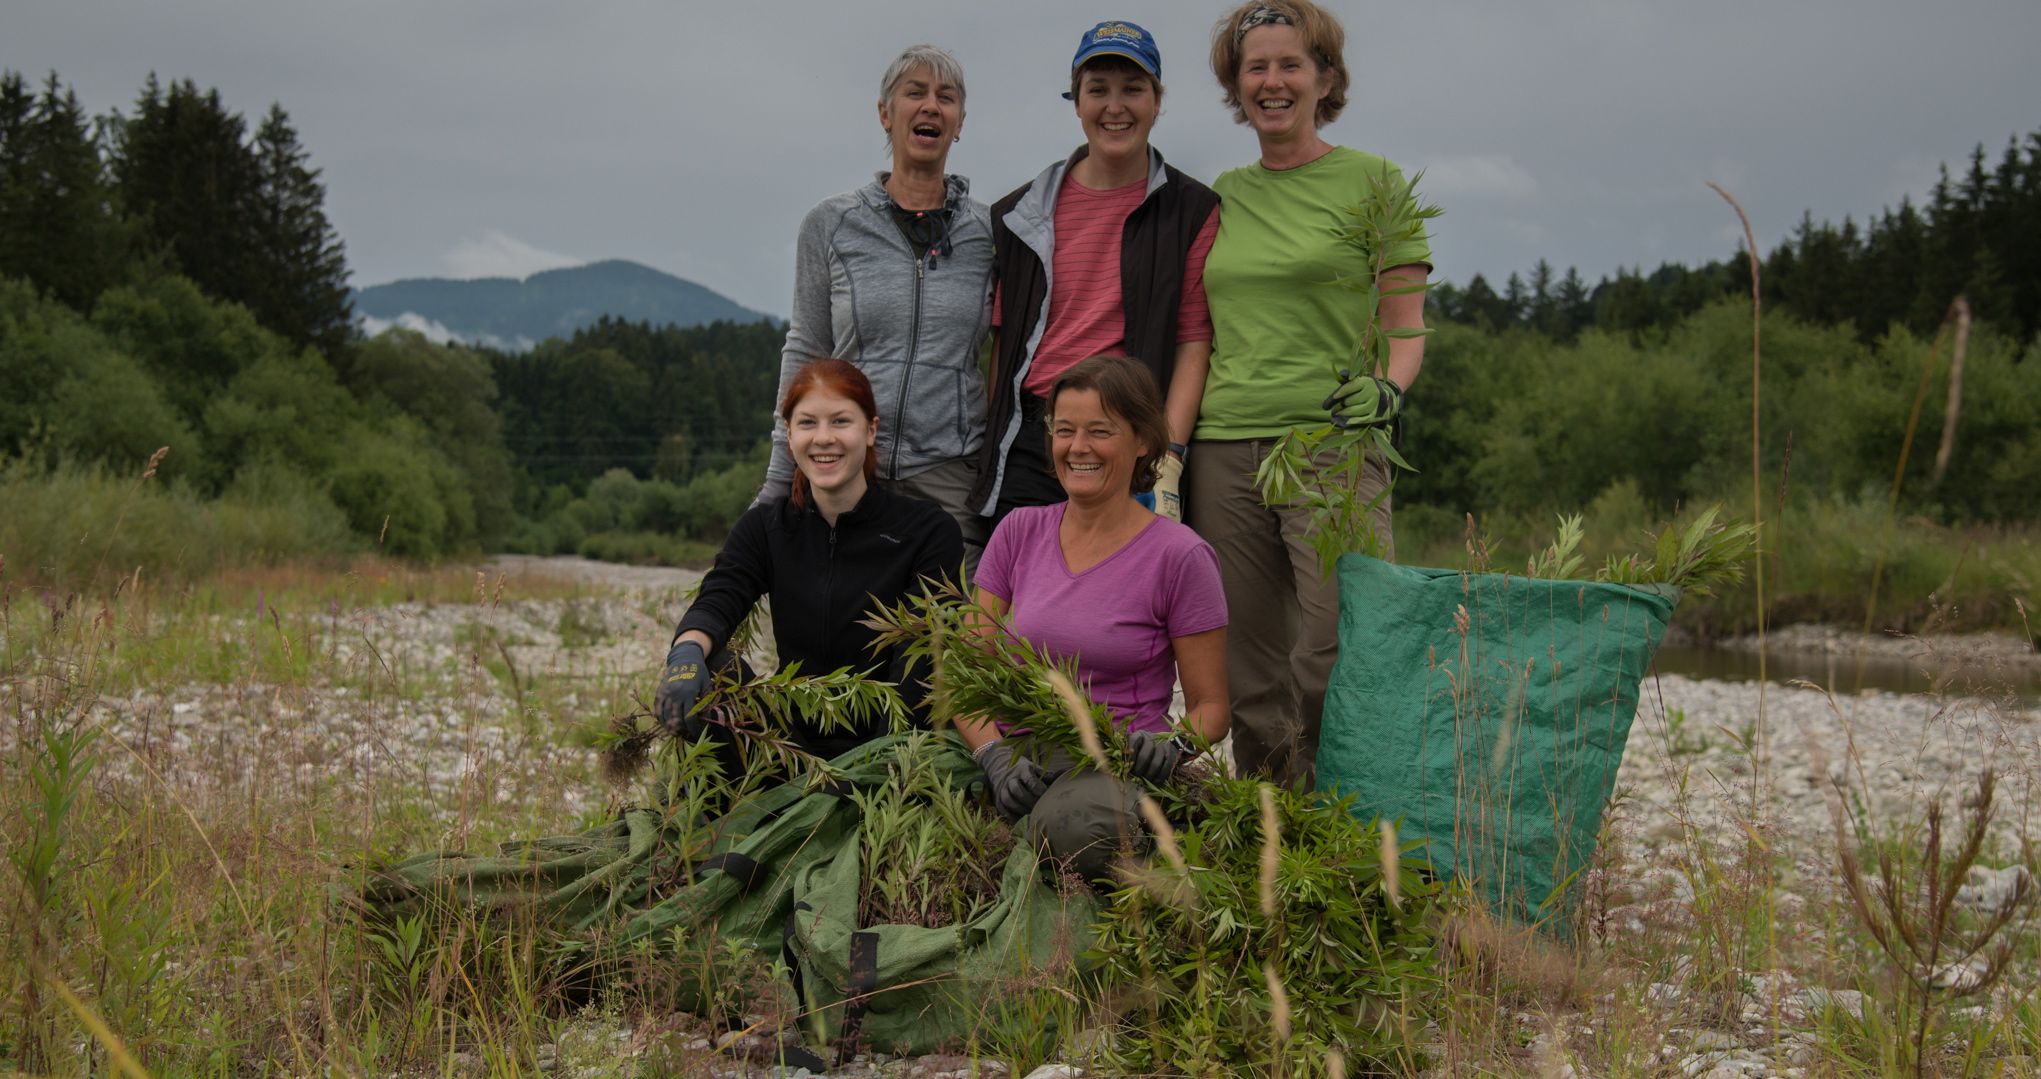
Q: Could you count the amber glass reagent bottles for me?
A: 0